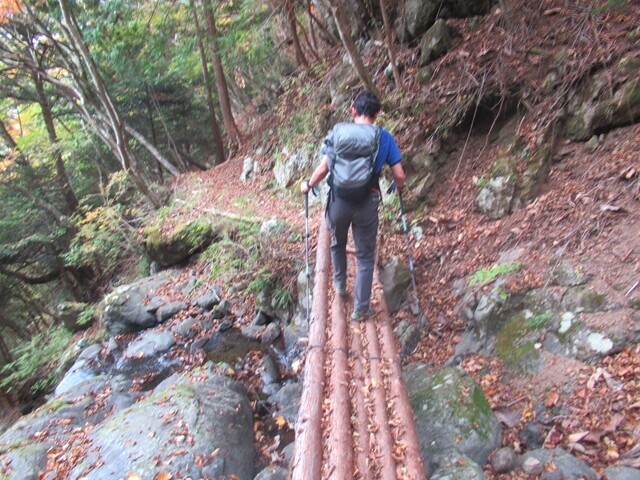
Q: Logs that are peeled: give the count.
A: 5